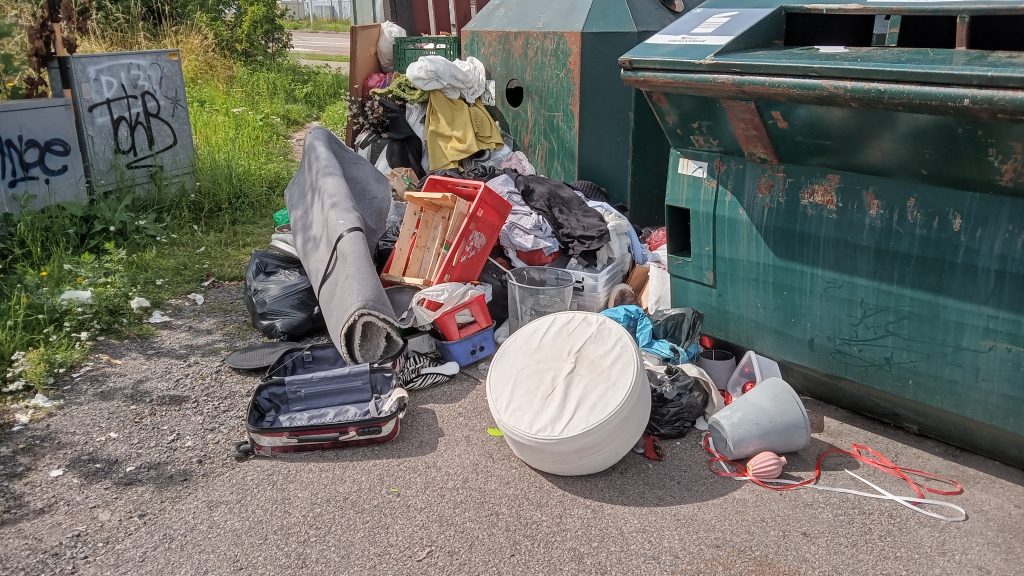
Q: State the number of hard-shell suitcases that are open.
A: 1